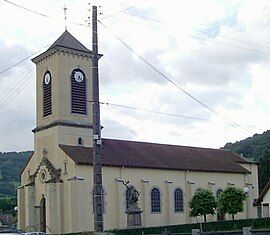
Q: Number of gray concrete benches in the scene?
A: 0